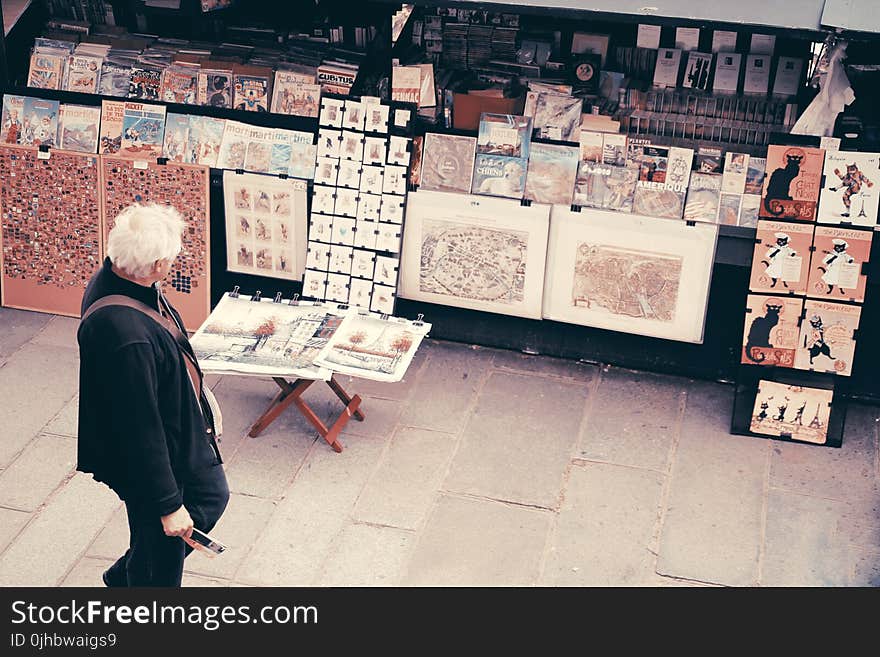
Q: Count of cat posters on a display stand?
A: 7